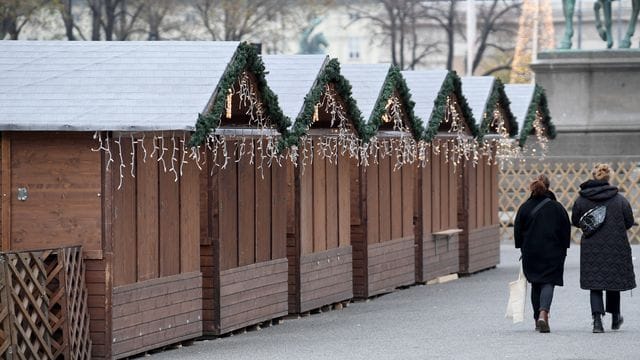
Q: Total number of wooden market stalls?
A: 6